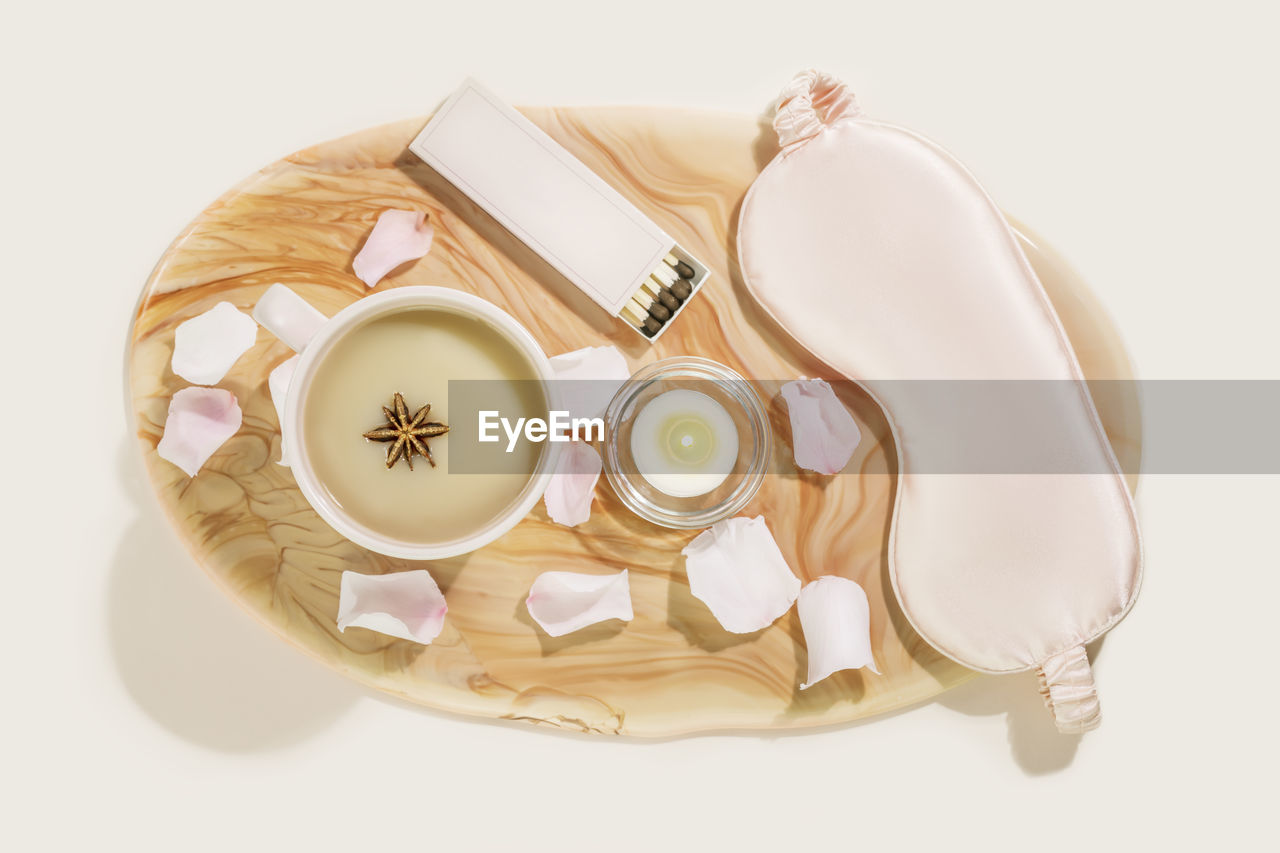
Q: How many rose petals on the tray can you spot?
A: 11